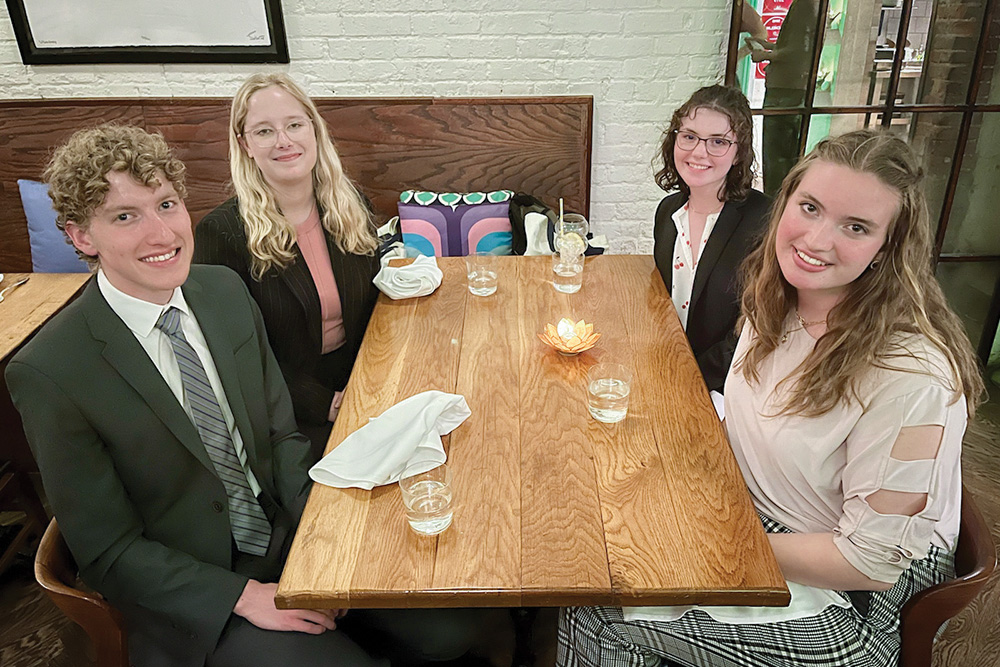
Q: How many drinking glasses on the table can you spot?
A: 5